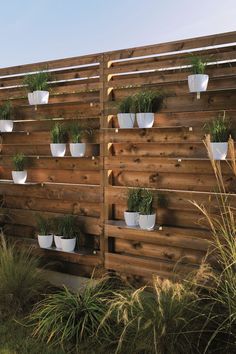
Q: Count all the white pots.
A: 15